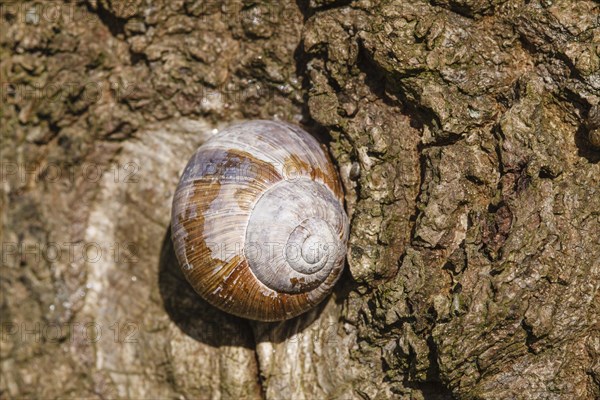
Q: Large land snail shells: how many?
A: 1